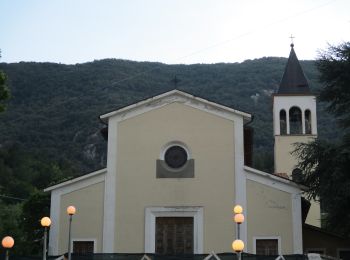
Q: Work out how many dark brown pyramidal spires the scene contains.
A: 1